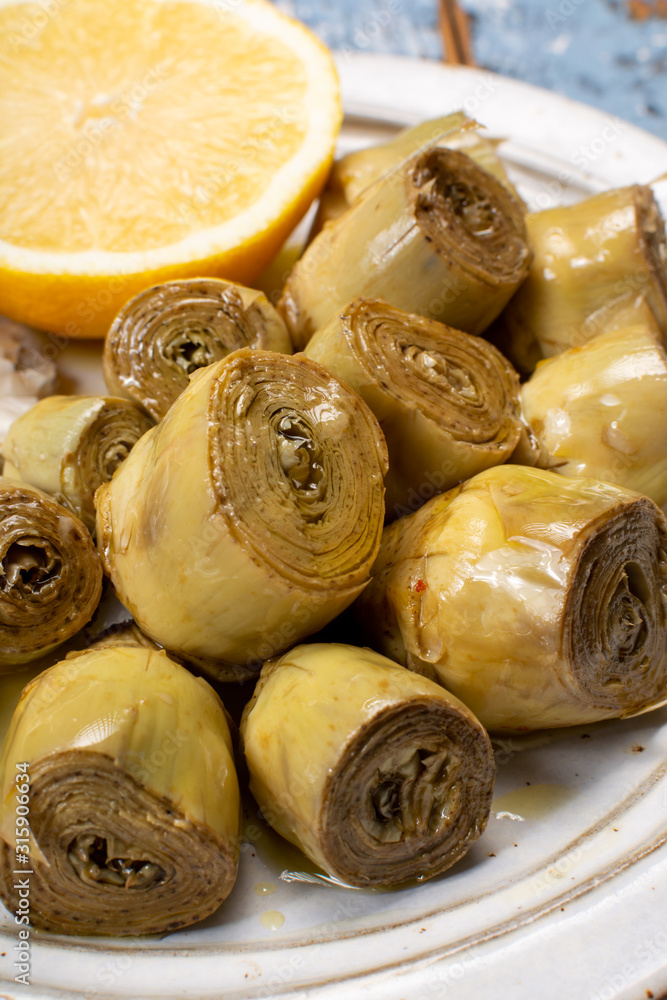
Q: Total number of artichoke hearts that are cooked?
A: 12